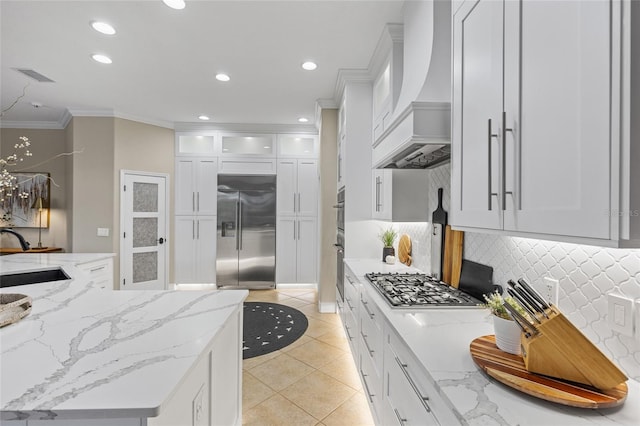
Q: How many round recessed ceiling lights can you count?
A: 7